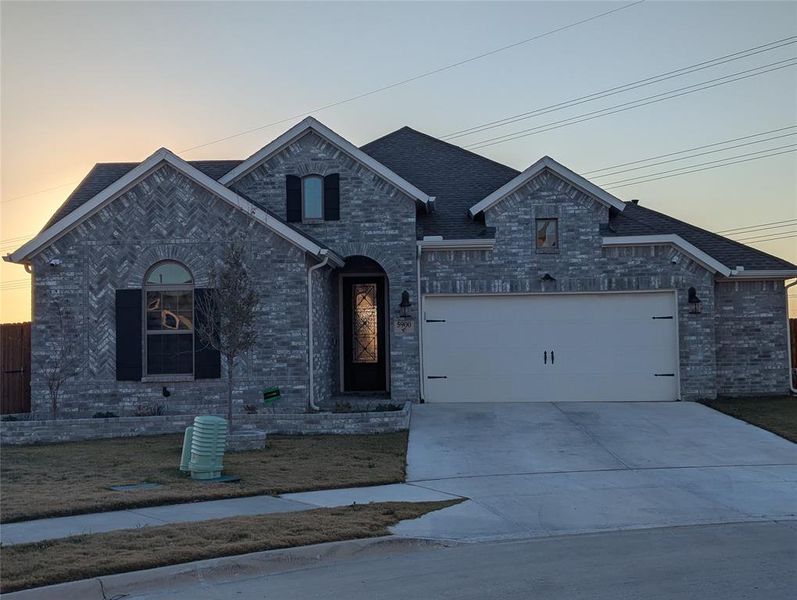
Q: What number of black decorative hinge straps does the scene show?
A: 4